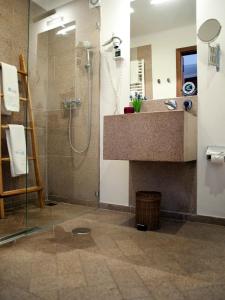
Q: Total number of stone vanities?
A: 1